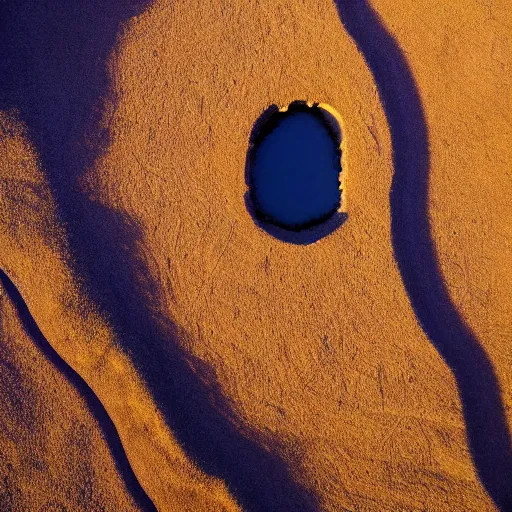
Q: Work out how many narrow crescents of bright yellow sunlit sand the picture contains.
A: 1